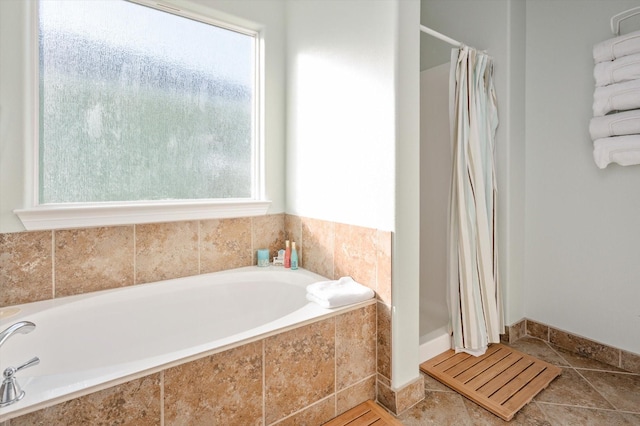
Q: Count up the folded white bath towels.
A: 6